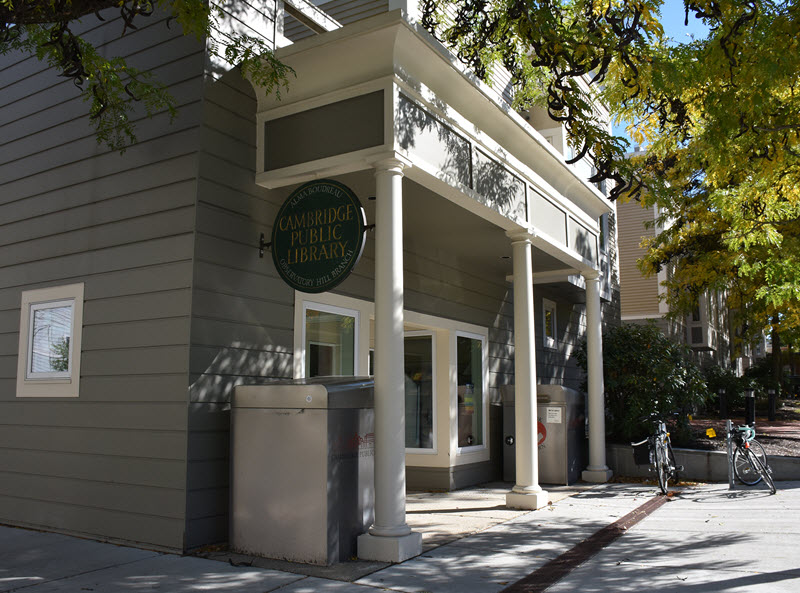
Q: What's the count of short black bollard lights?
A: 3